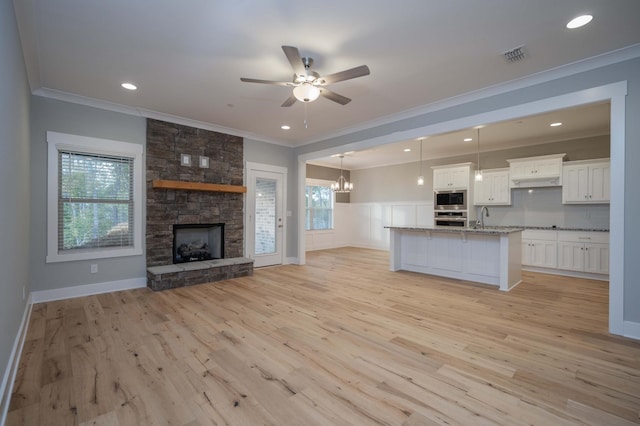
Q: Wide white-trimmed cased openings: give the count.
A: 1